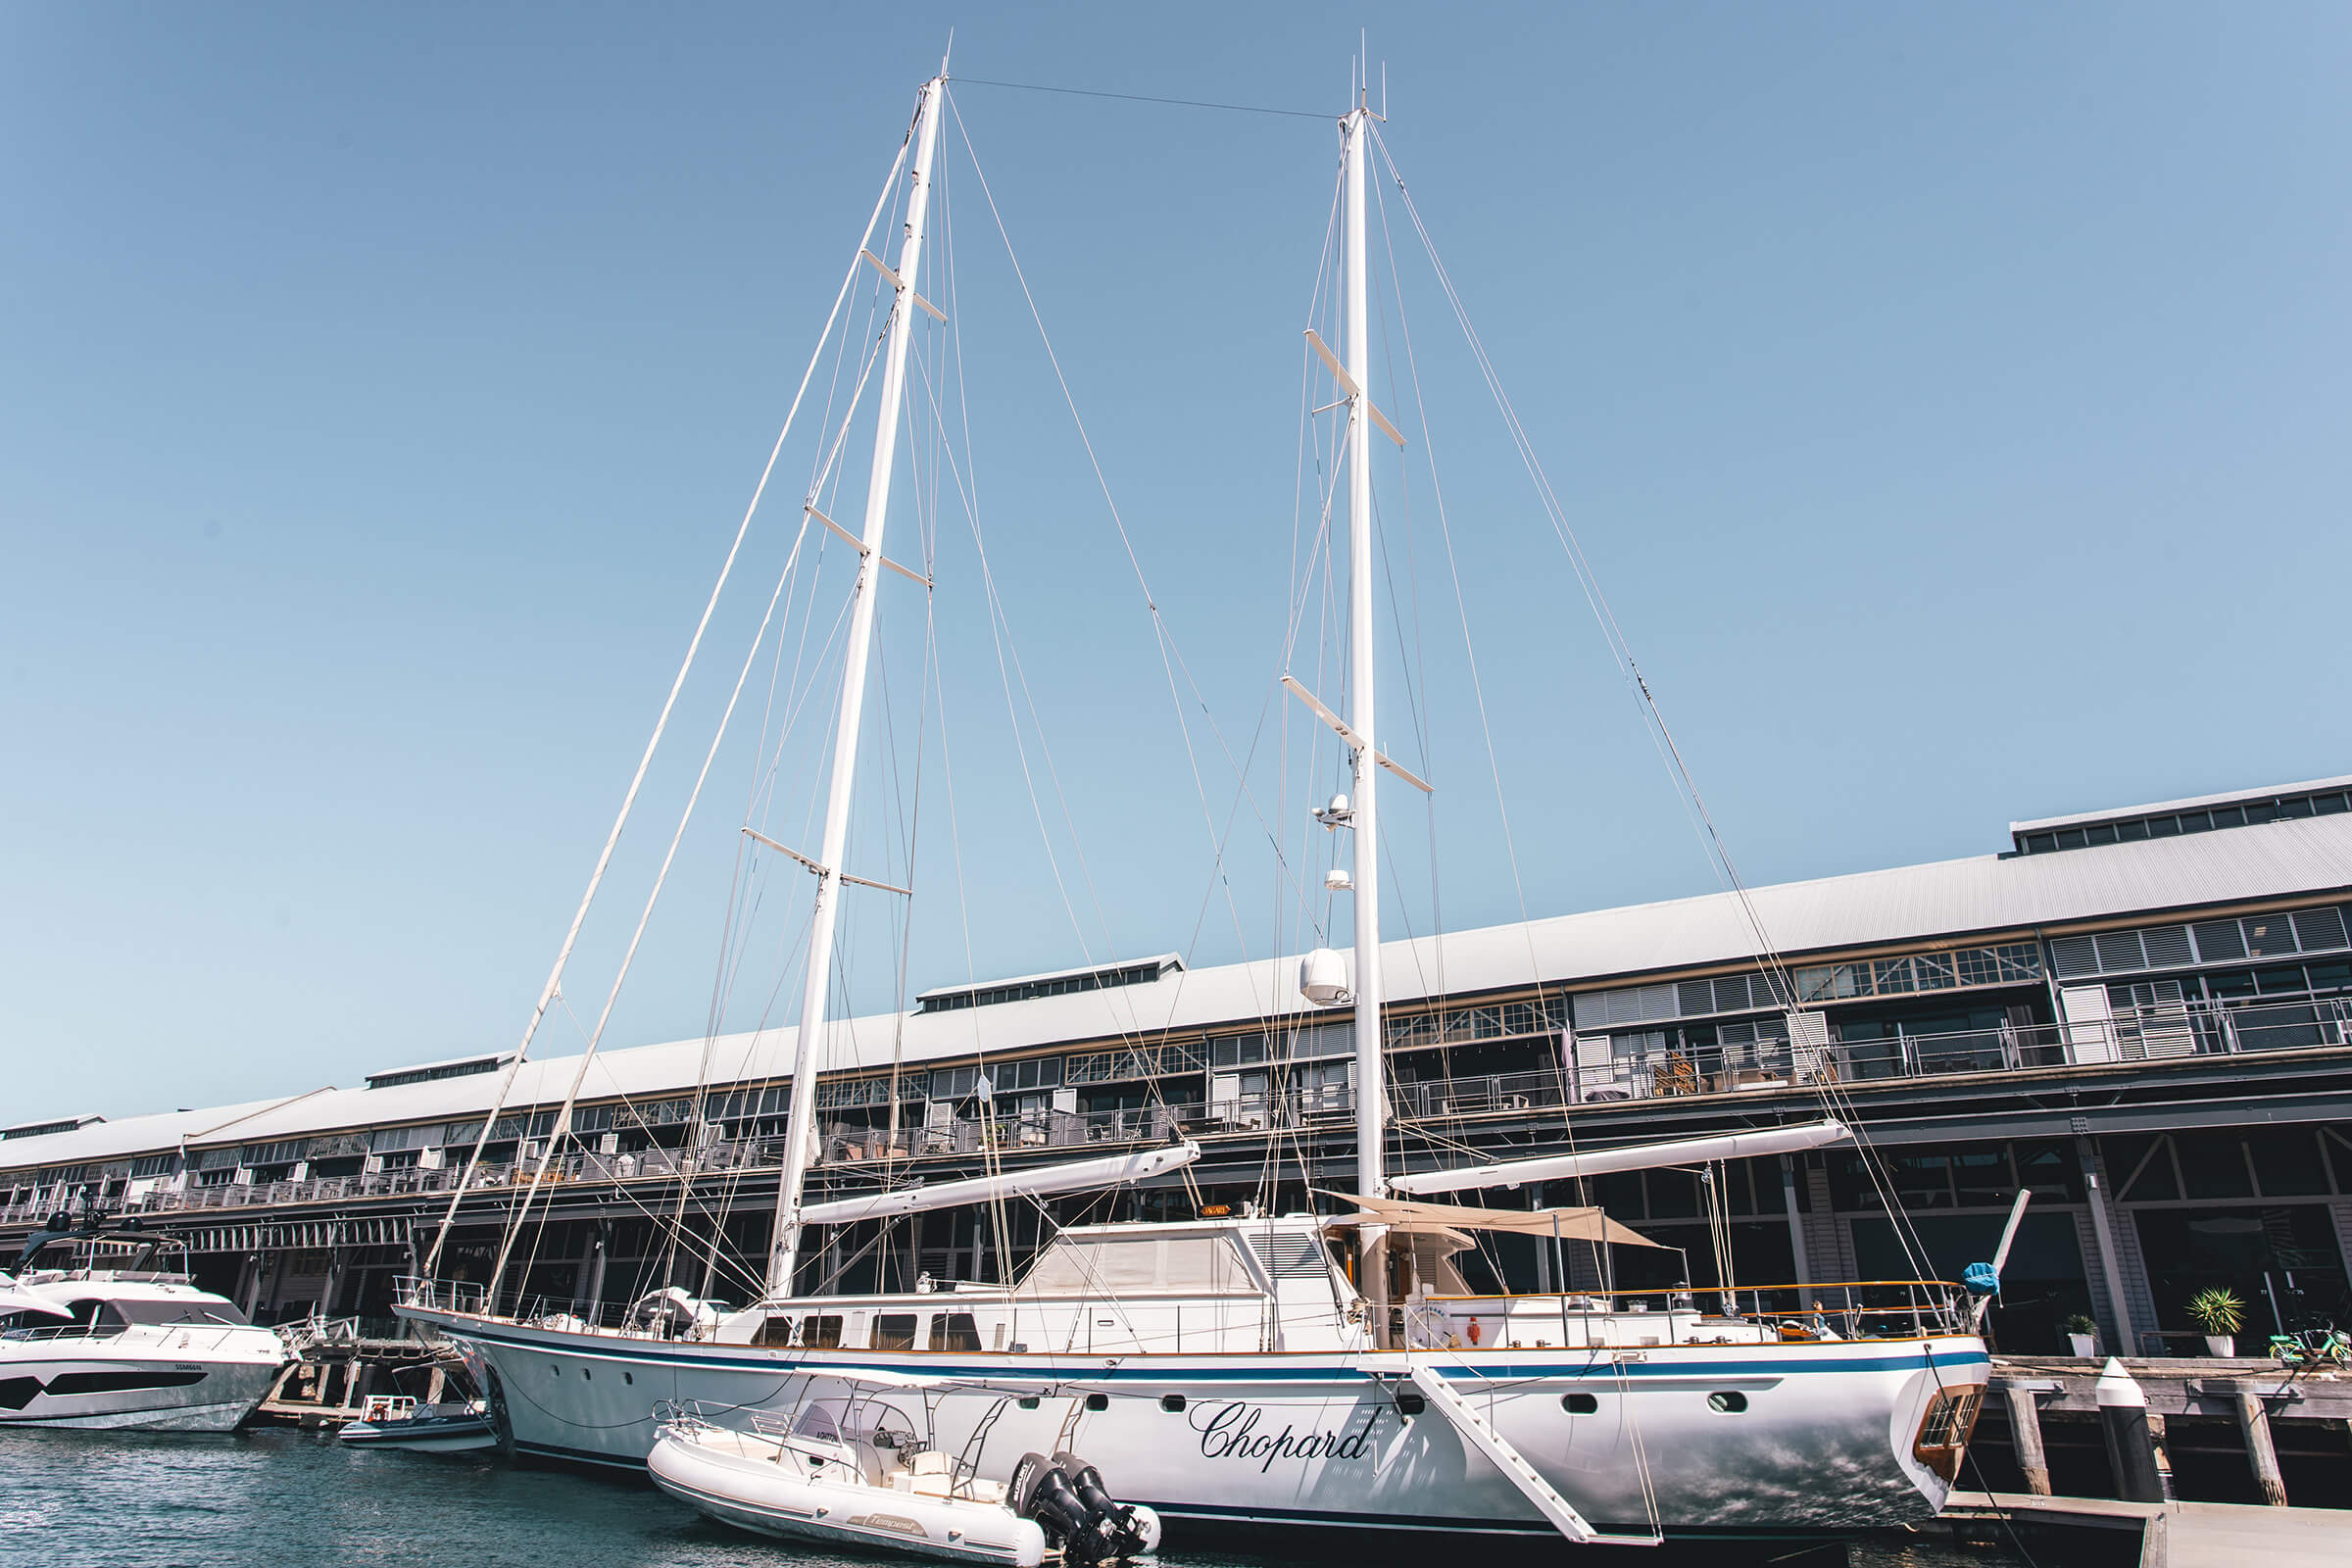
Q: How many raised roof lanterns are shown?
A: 4